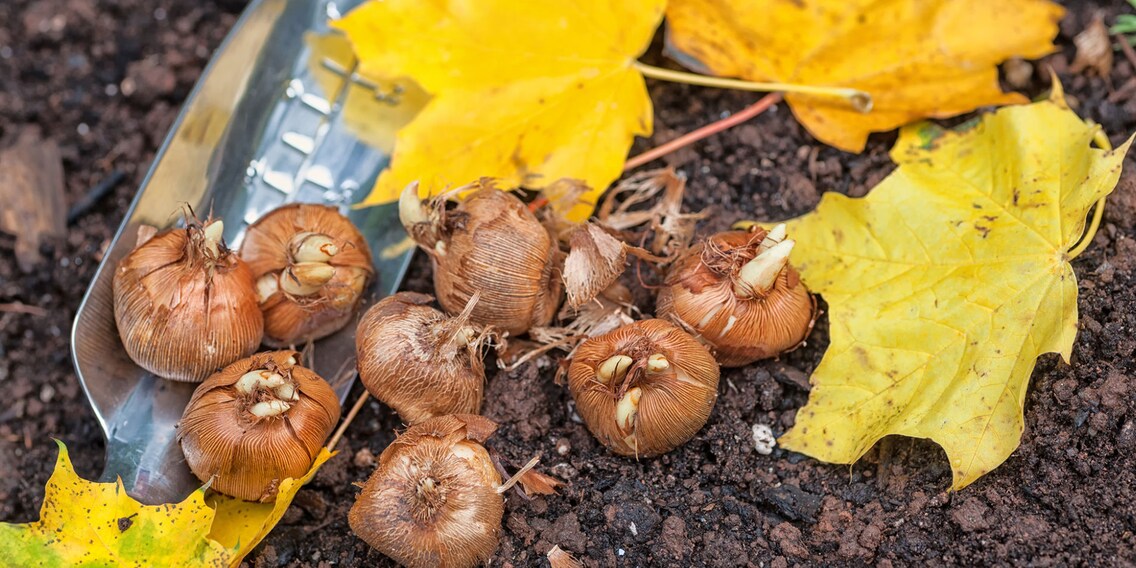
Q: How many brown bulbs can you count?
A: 8